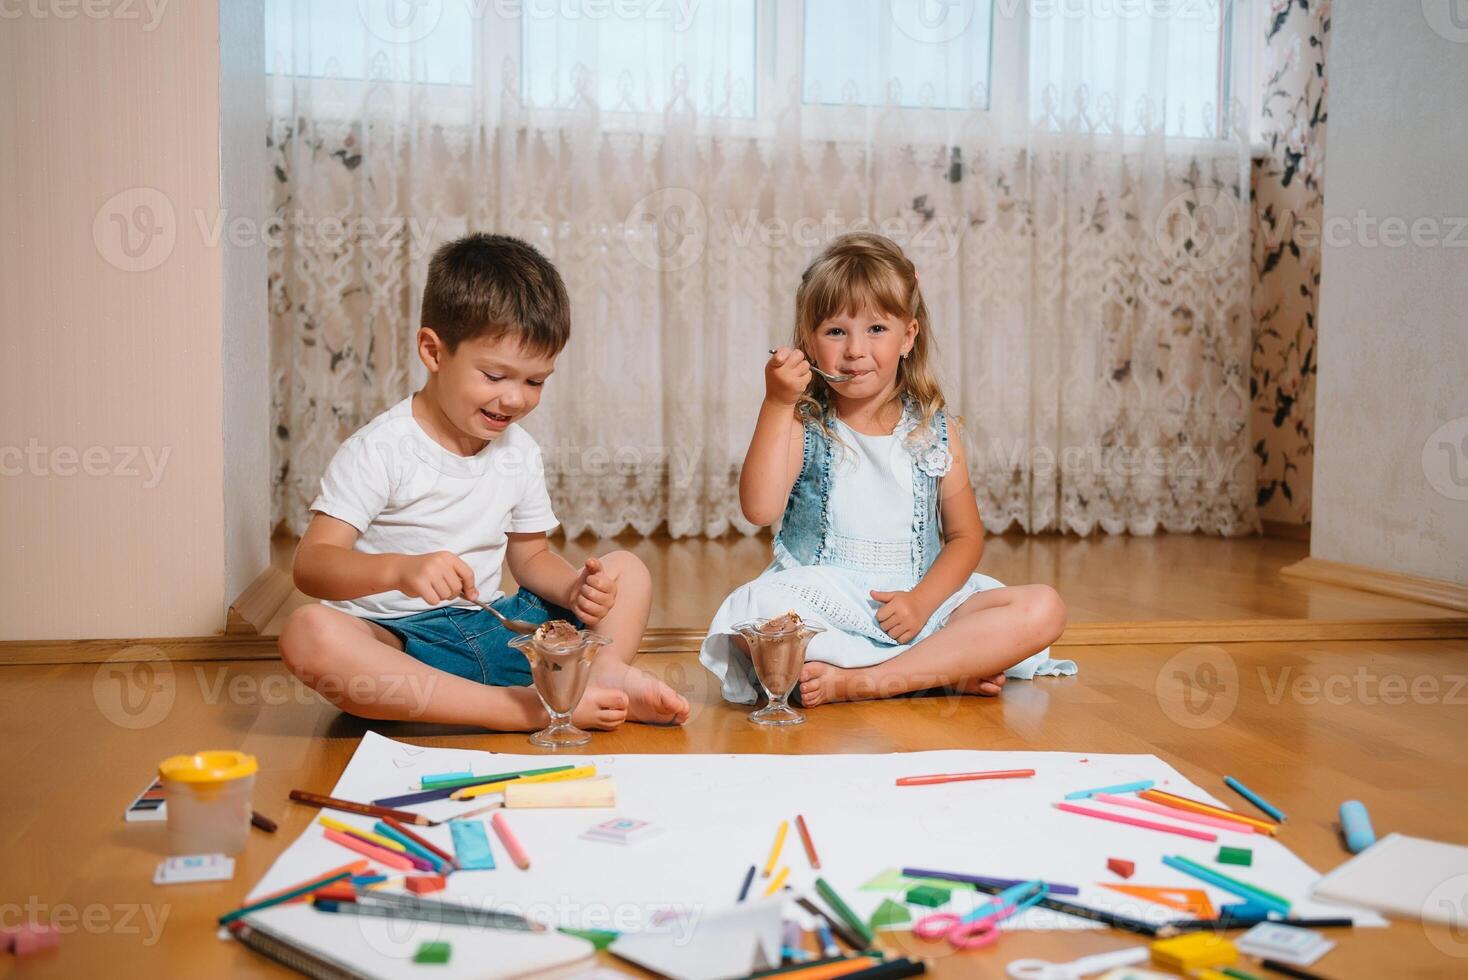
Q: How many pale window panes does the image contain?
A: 4